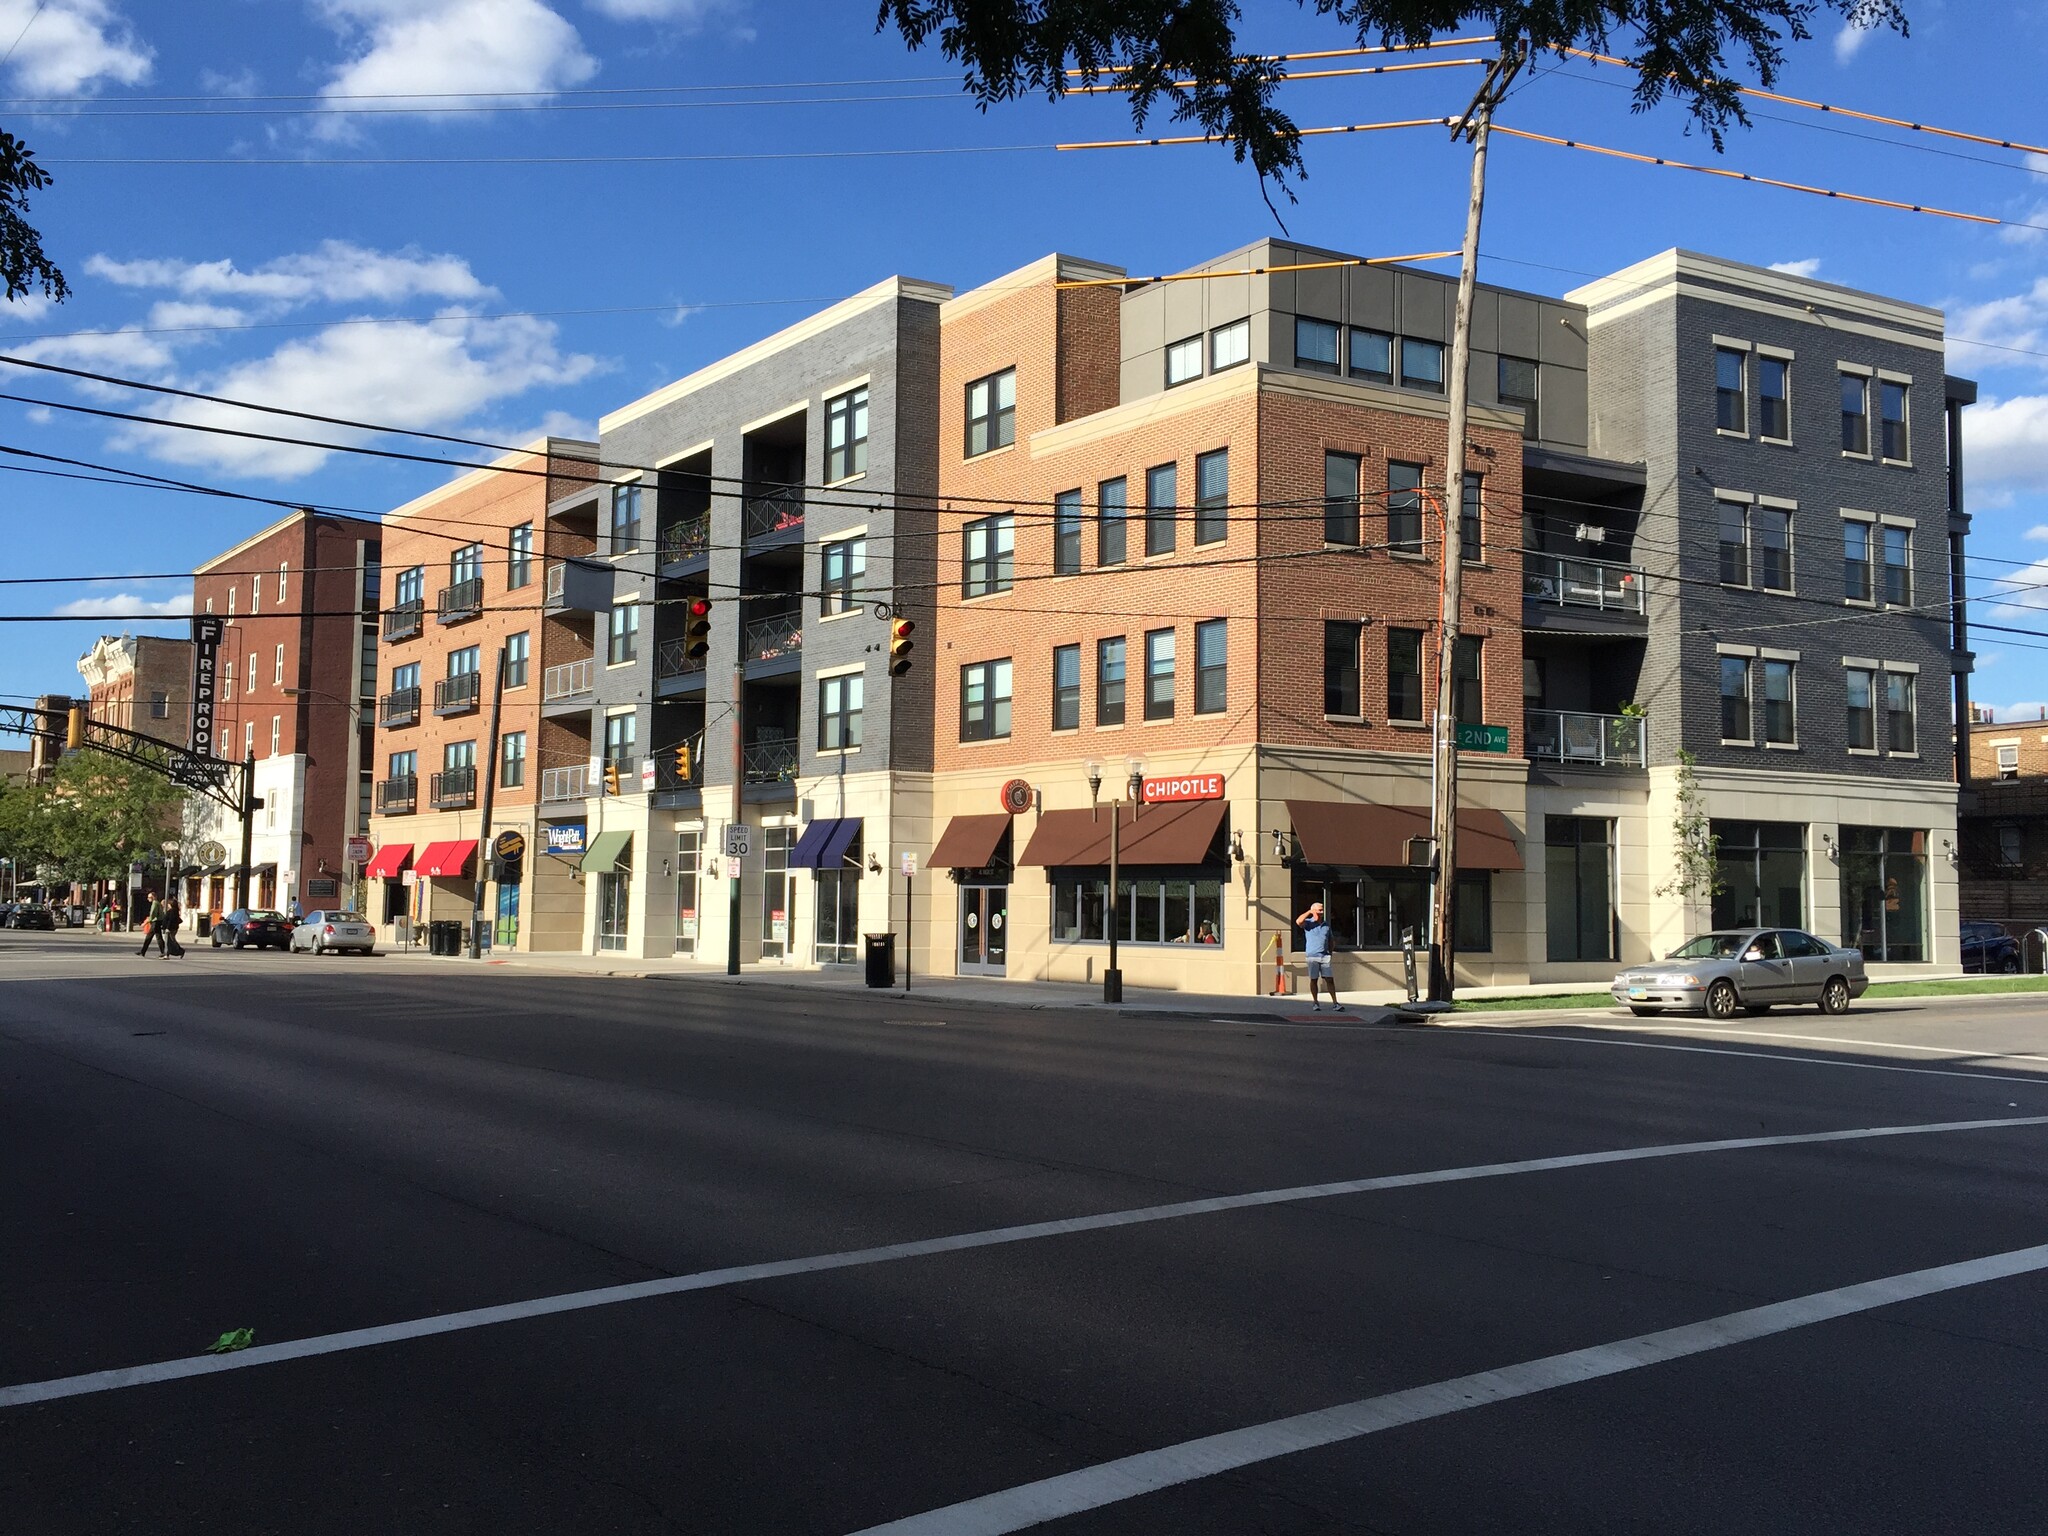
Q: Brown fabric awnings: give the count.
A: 3